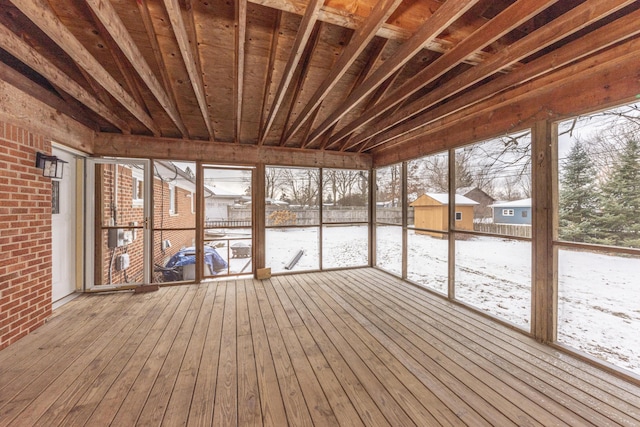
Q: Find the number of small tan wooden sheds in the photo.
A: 1